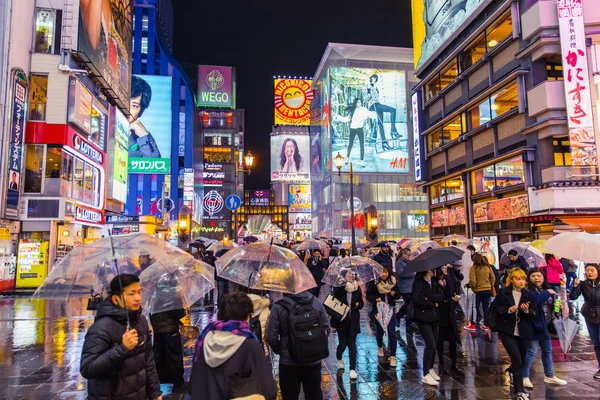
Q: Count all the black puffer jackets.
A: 2